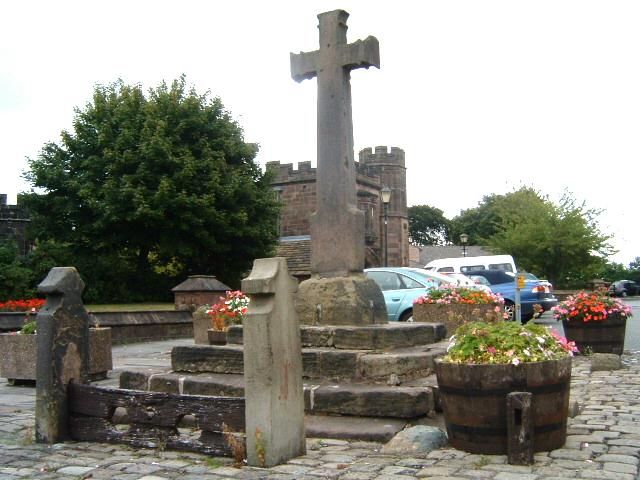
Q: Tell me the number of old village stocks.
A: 1